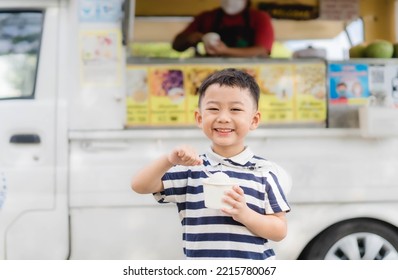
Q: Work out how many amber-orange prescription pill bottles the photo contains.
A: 0